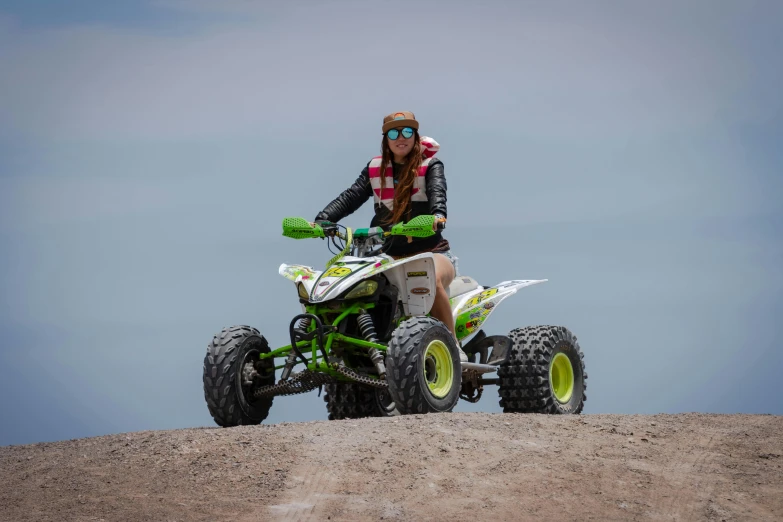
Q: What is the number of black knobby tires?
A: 4